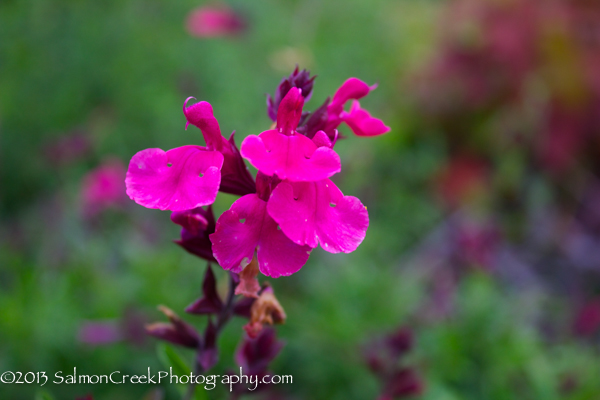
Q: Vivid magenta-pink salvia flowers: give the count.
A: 5